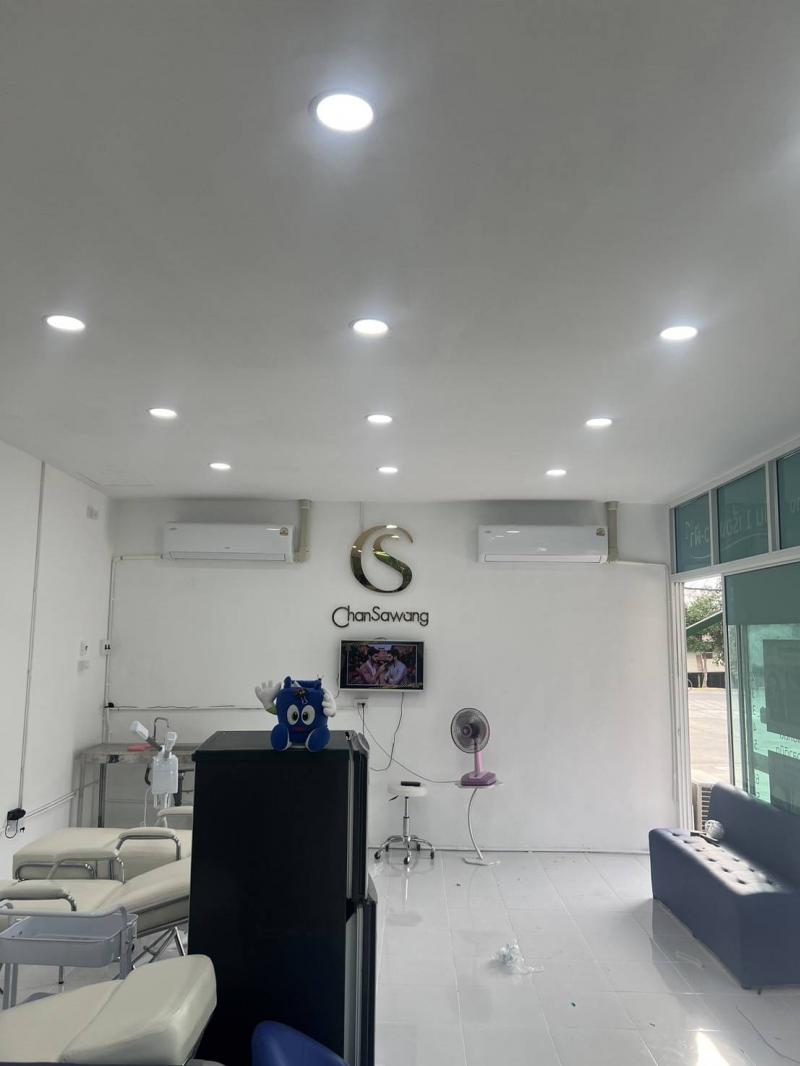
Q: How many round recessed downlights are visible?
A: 10